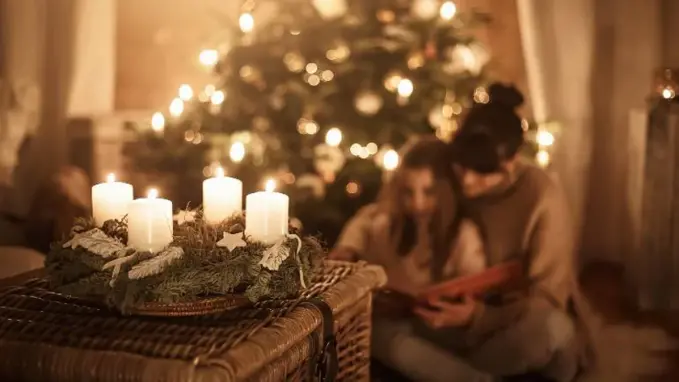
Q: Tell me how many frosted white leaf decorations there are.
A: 3